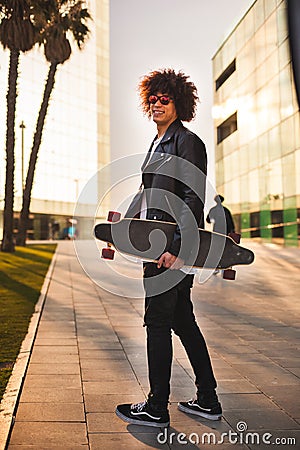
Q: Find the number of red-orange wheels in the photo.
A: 4